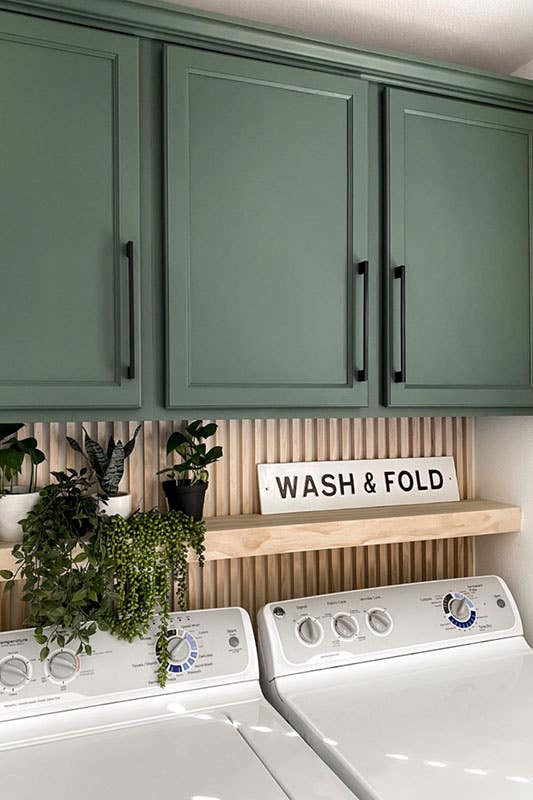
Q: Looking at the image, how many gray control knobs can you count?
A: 7